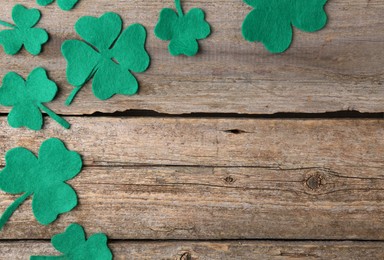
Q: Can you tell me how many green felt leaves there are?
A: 8